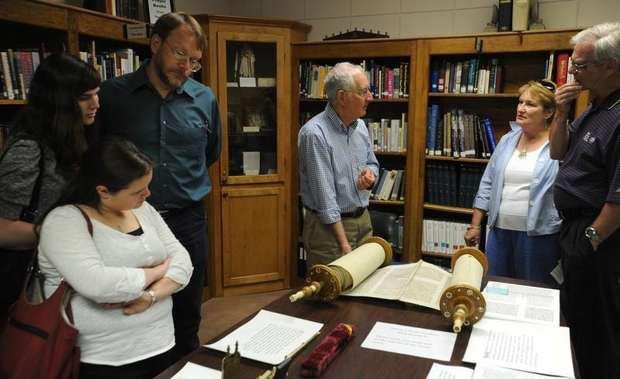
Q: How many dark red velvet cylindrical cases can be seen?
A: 1